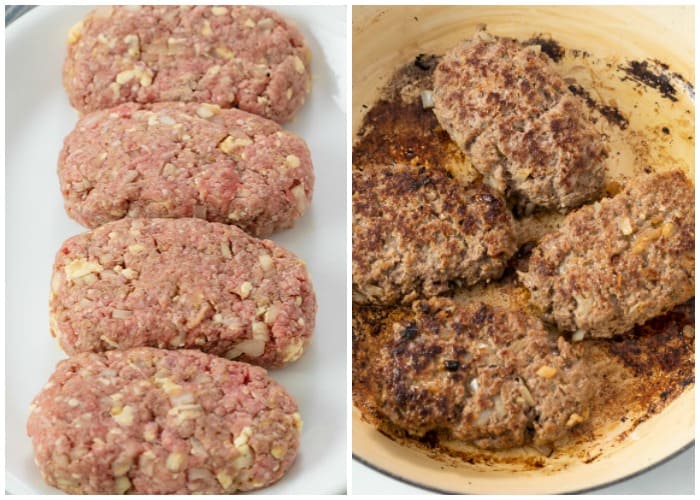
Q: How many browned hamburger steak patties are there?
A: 4